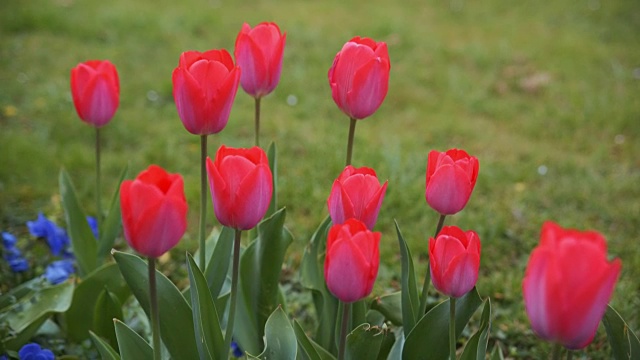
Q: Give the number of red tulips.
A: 11